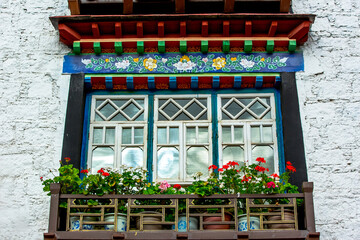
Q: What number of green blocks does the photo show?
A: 11